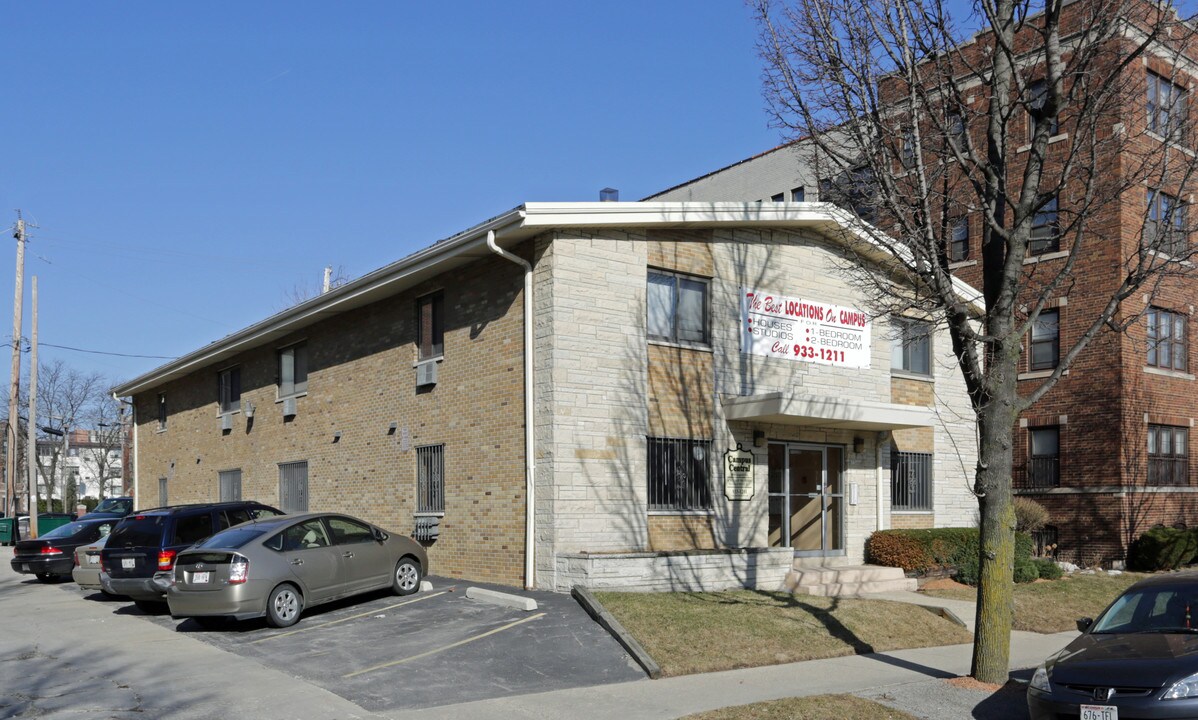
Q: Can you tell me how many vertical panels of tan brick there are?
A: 2